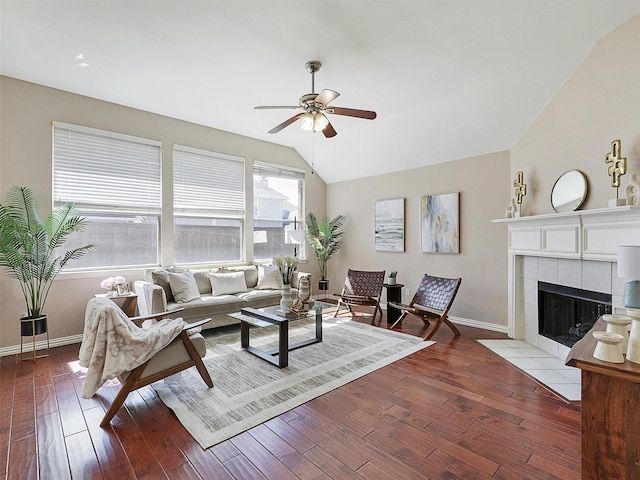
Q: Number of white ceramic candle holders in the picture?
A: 3